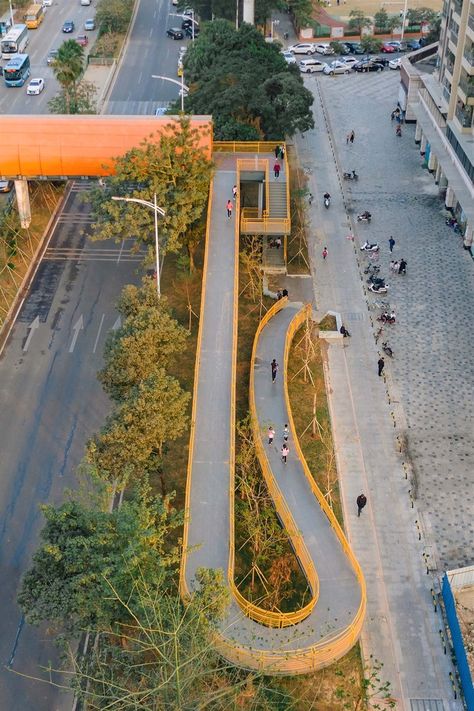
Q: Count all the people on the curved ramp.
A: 4